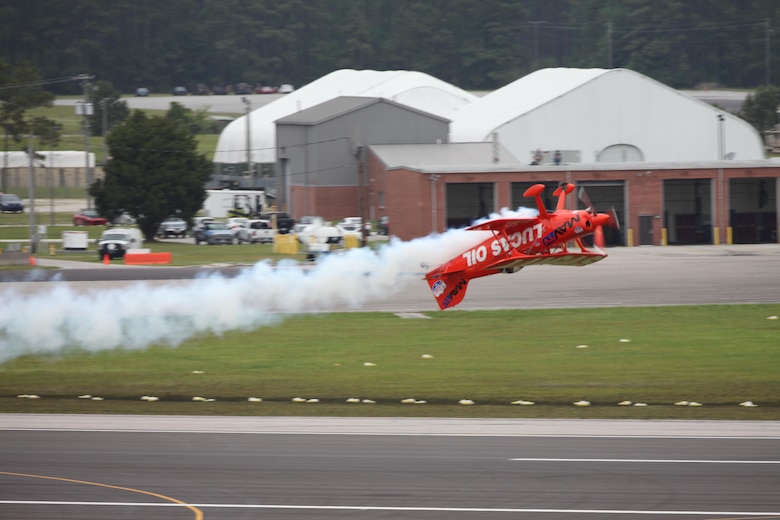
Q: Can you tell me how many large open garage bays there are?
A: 5